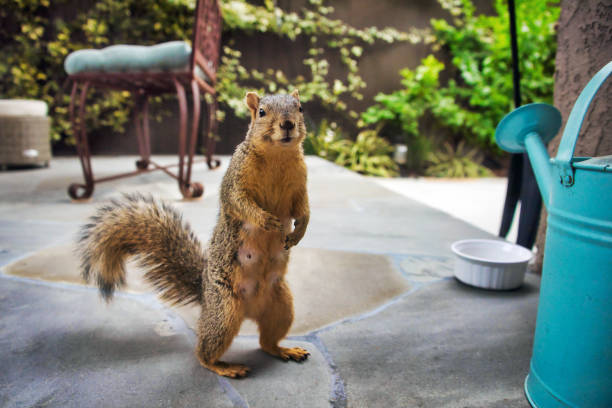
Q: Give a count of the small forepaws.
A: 2